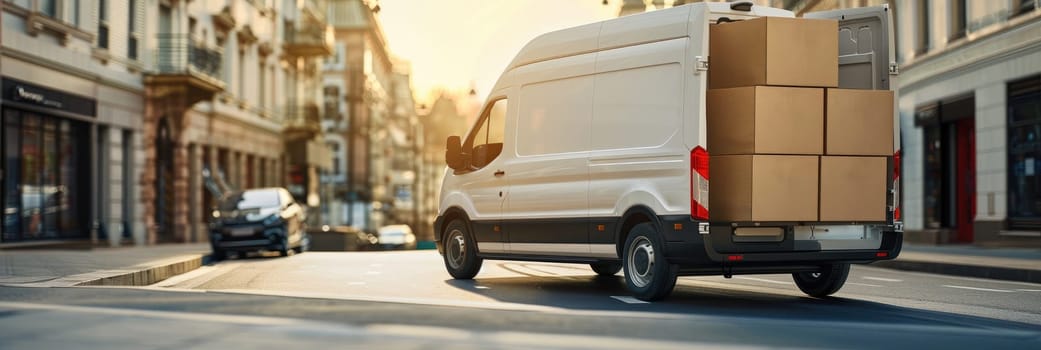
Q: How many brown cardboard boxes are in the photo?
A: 5